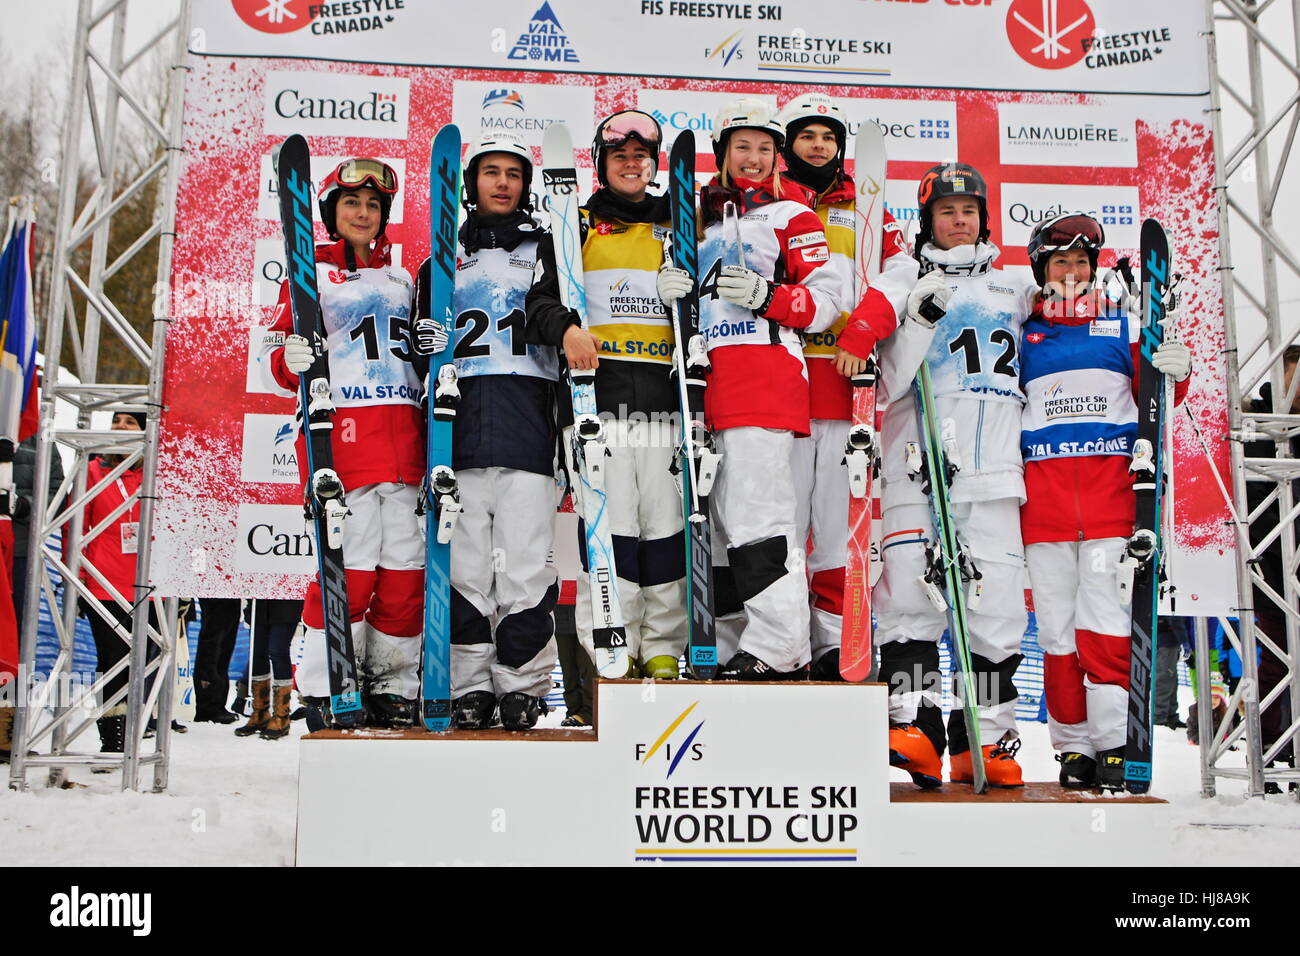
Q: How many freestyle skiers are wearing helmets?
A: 7